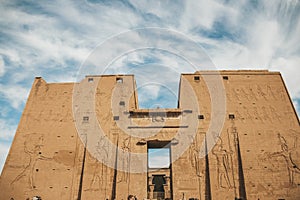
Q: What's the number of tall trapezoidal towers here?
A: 2